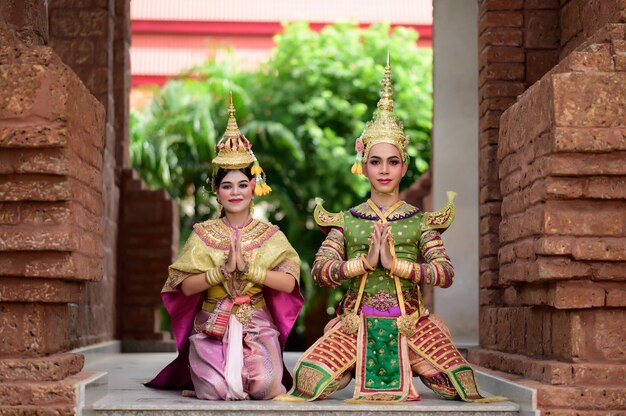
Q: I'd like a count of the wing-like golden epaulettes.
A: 2